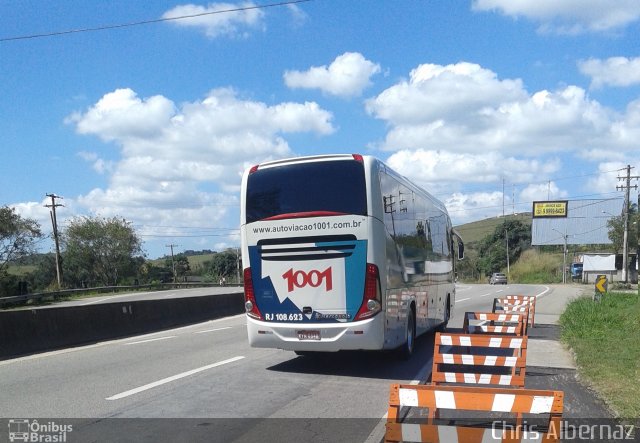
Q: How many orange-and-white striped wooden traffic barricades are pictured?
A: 5